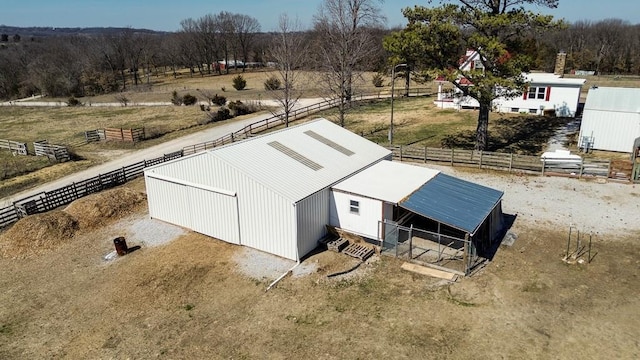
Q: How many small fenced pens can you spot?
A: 1